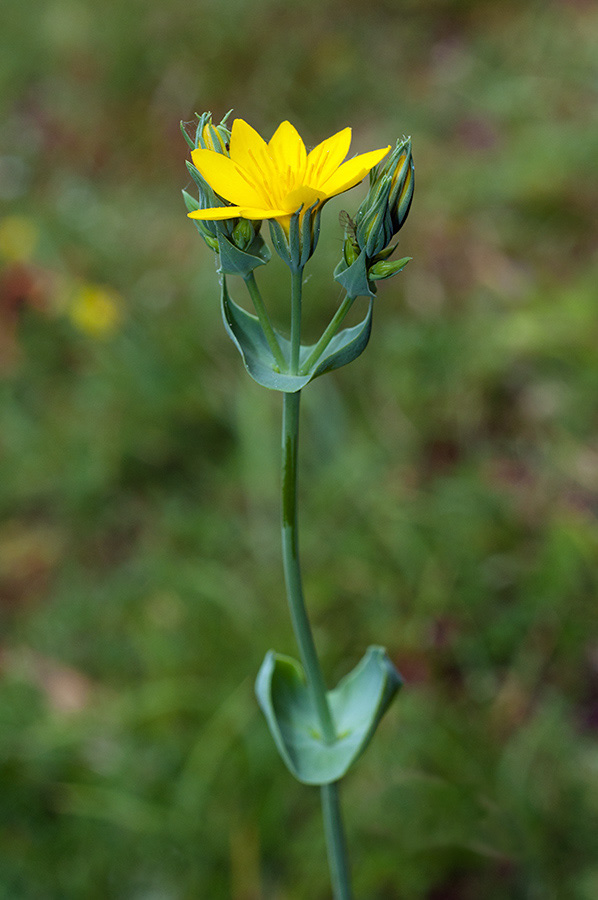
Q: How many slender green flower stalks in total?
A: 3